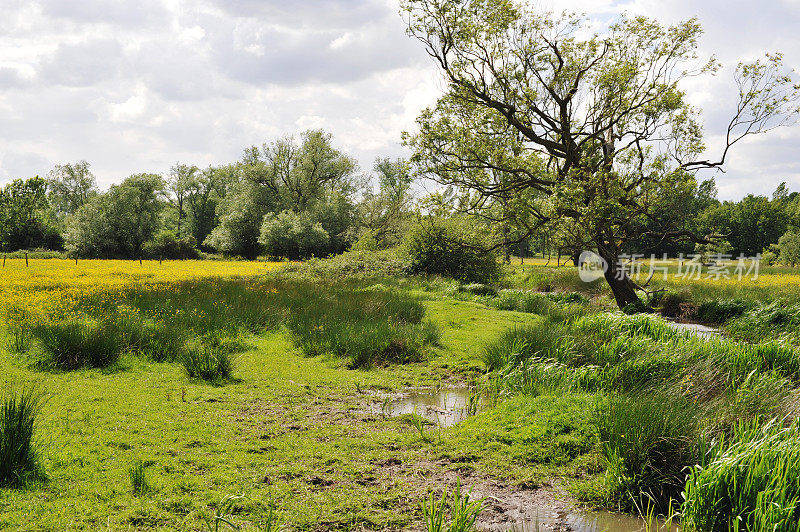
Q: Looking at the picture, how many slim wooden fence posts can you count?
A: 5